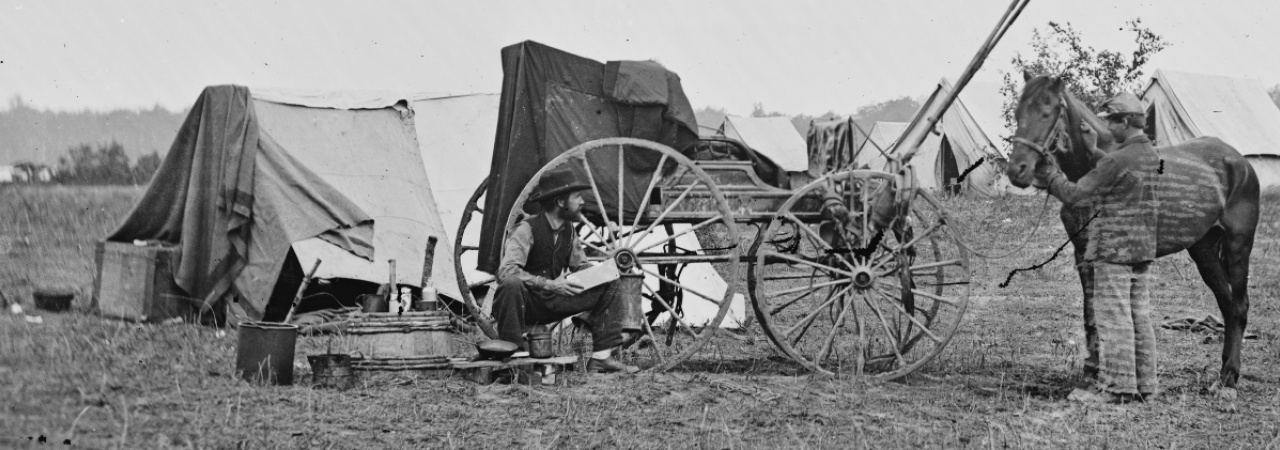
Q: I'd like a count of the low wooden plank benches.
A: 1